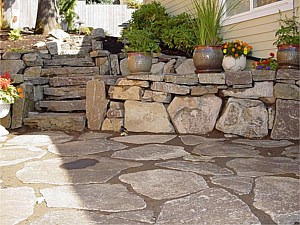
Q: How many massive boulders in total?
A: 4